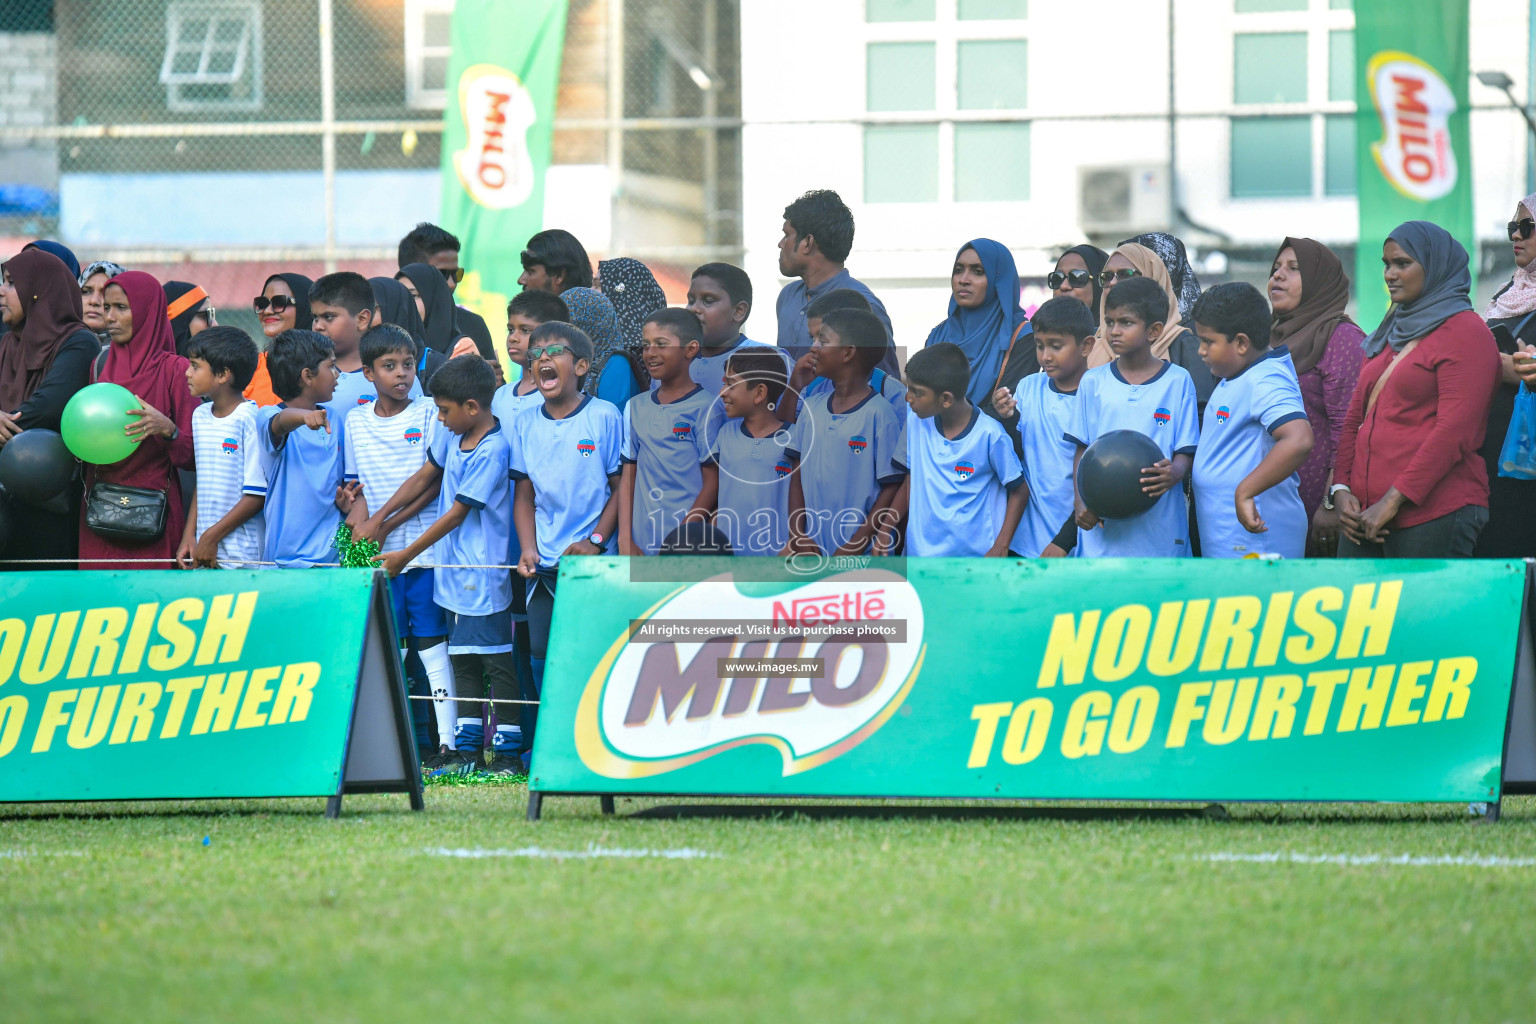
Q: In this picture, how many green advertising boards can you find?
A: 2